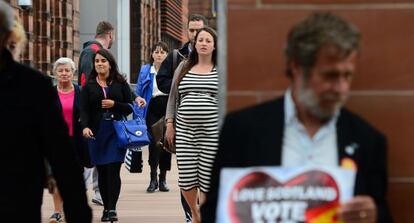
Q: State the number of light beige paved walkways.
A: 1